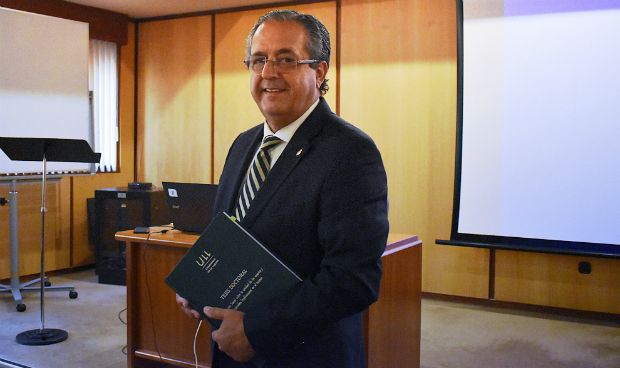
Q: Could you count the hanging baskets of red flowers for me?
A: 0